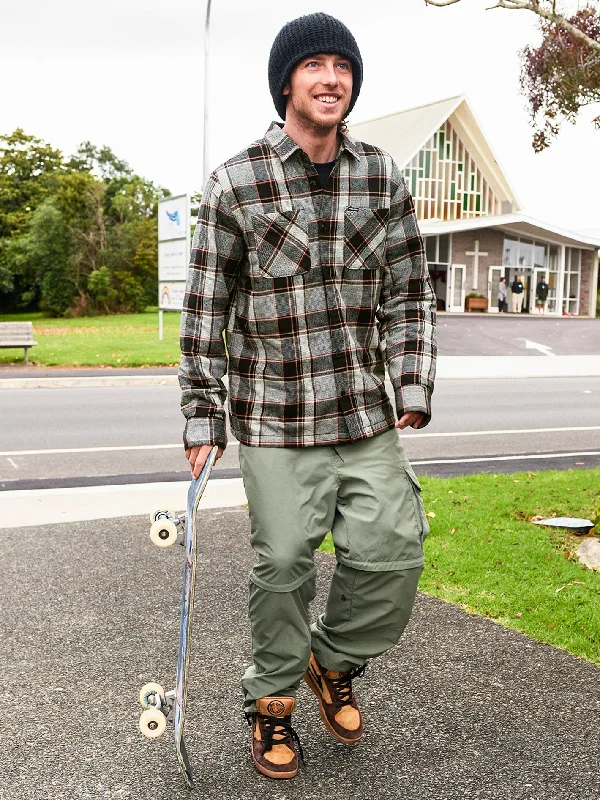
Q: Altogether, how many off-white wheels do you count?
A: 4